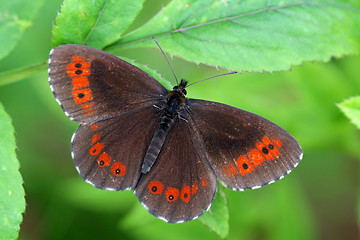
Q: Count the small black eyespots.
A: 12